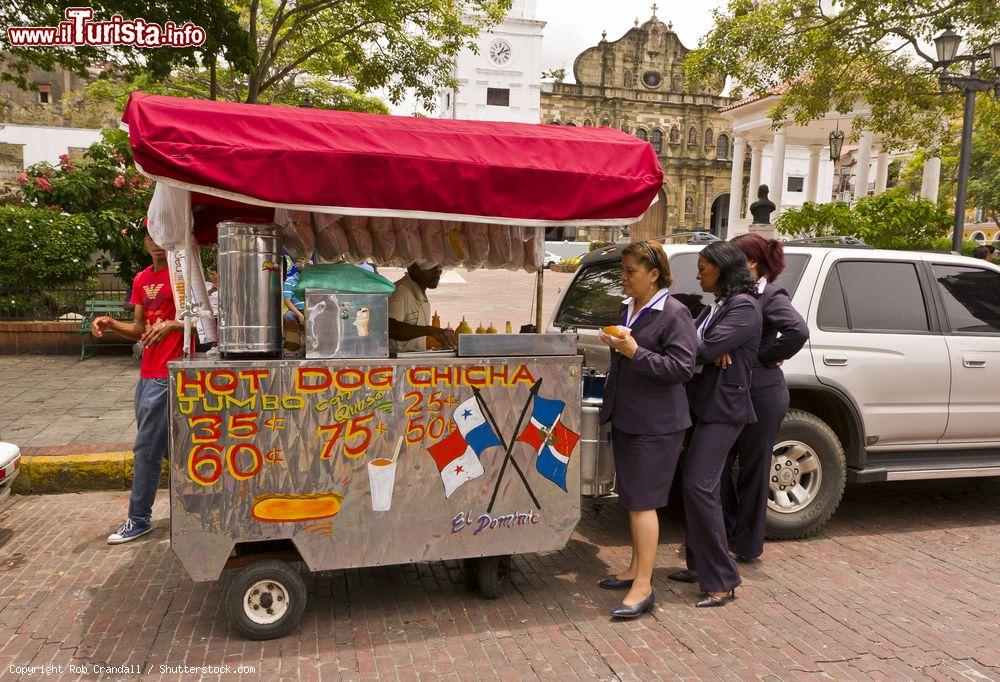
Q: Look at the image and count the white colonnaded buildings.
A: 1